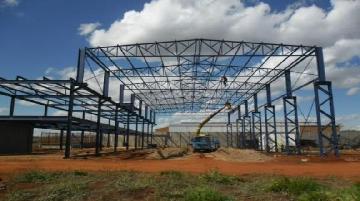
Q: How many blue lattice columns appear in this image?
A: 7